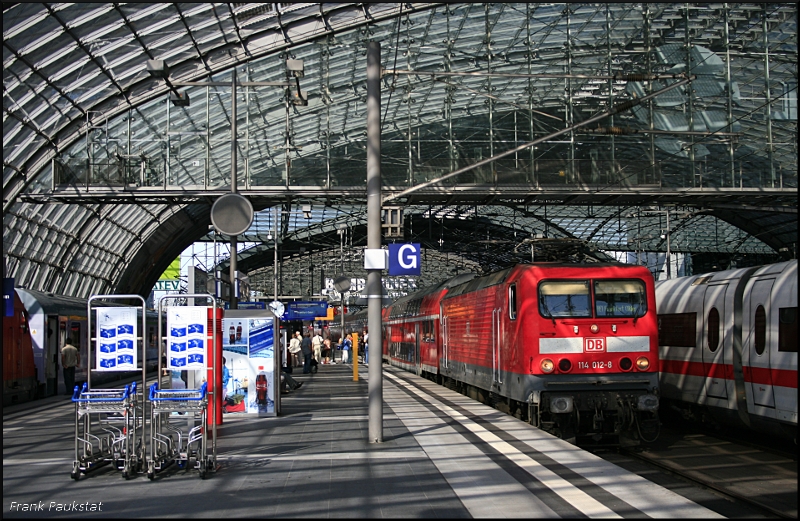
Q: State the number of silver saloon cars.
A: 0